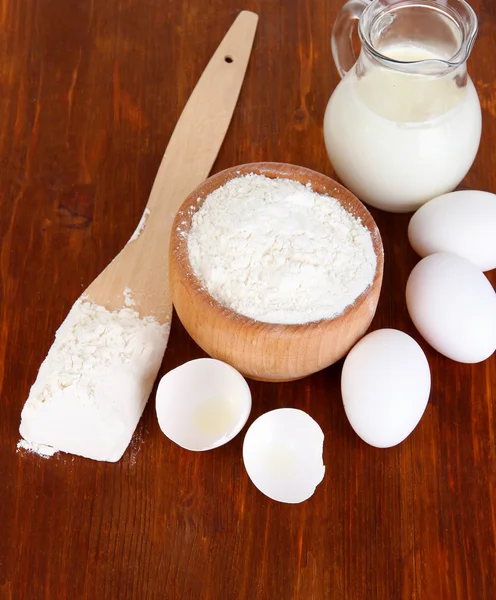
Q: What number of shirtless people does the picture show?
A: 0